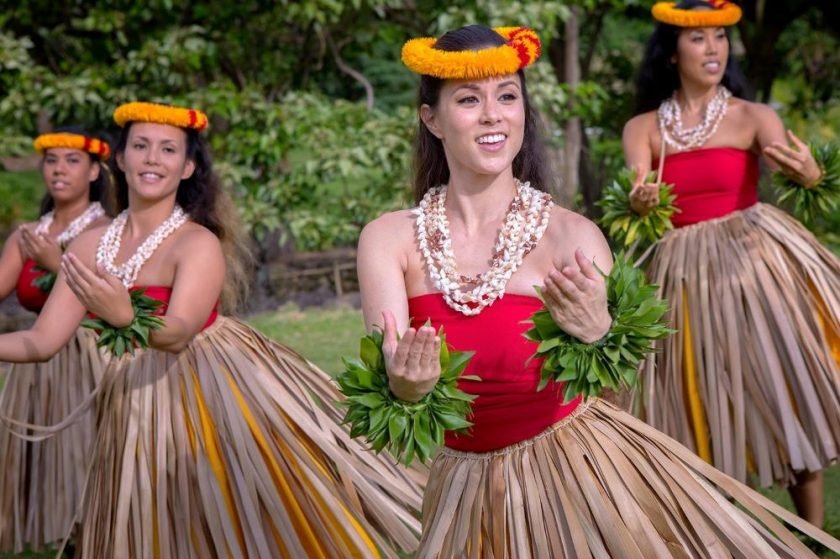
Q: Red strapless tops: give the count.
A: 4